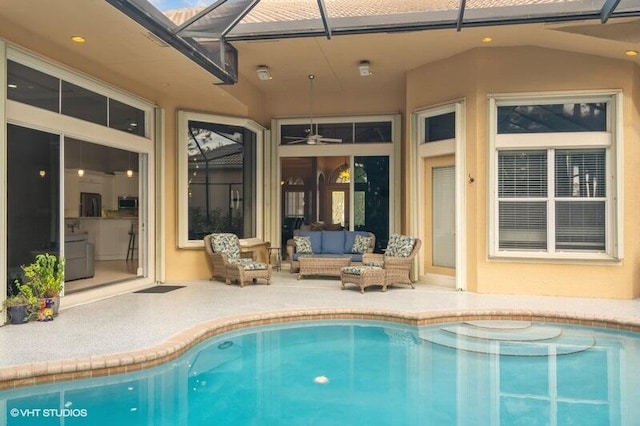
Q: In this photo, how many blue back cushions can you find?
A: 3